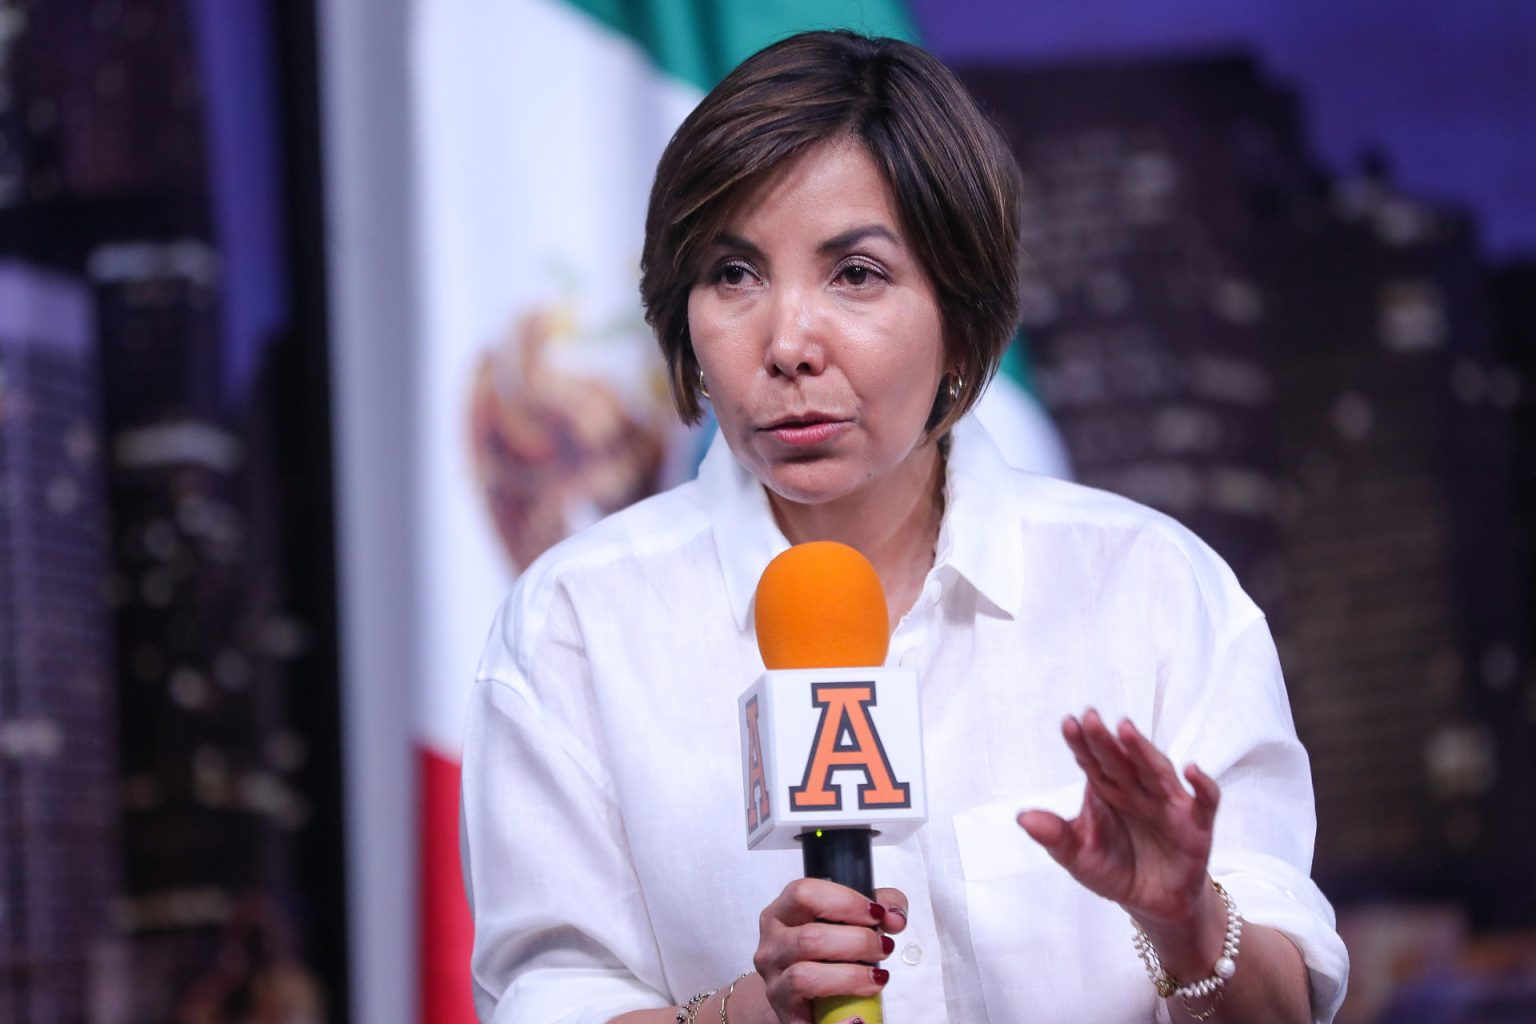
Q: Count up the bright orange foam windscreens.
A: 1